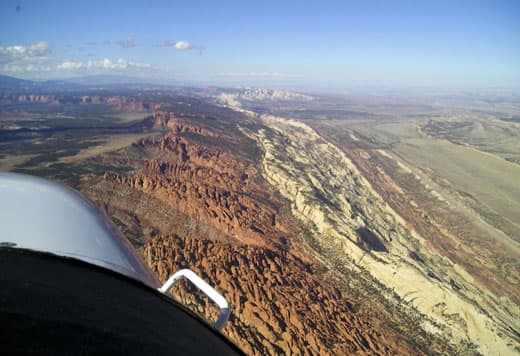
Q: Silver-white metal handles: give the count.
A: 1